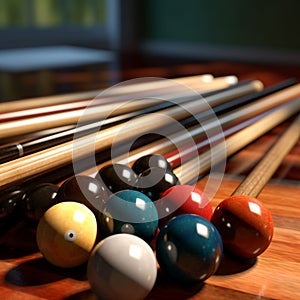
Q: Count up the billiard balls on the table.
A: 12